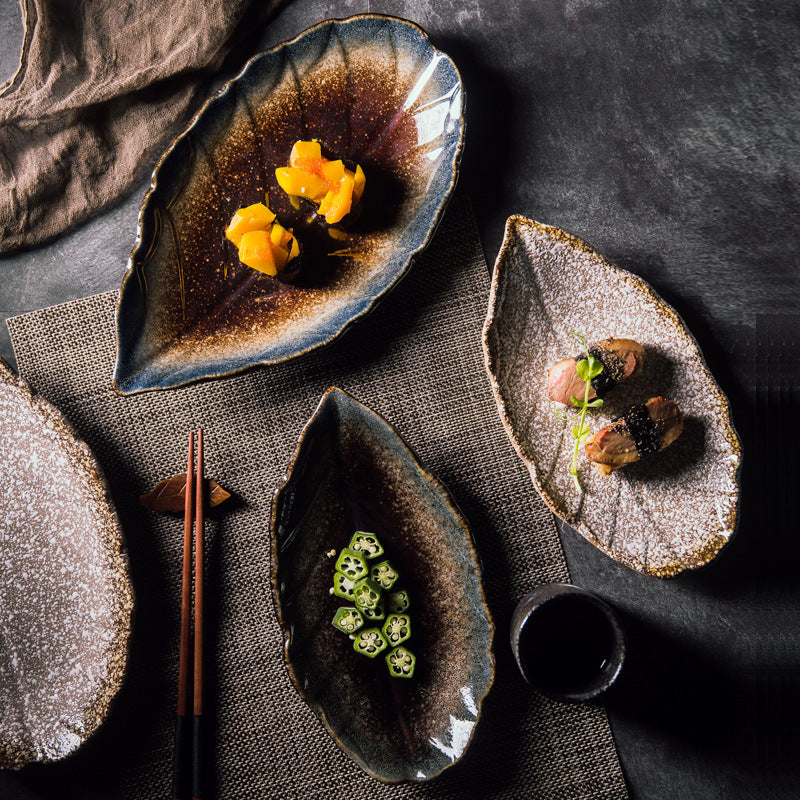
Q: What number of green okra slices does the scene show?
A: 11